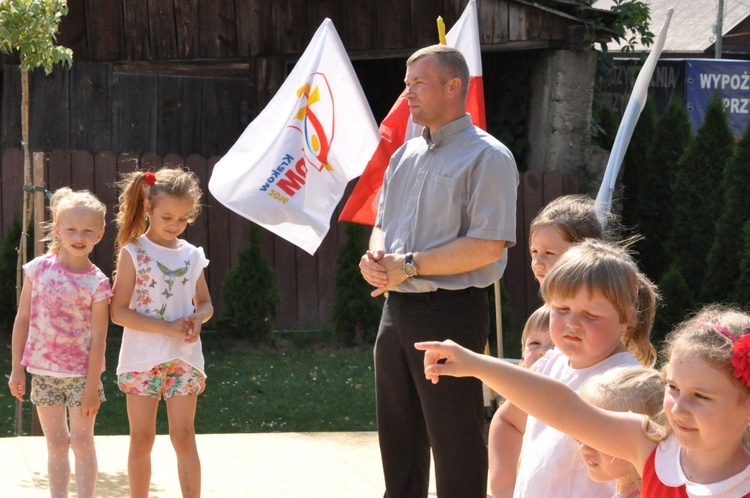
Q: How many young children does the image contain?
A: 7